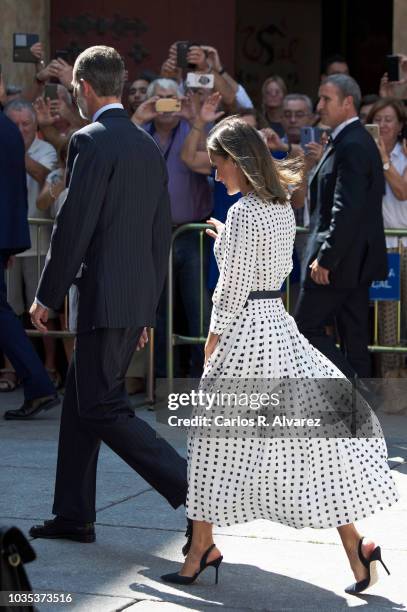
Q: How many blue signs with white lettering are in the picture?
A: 1